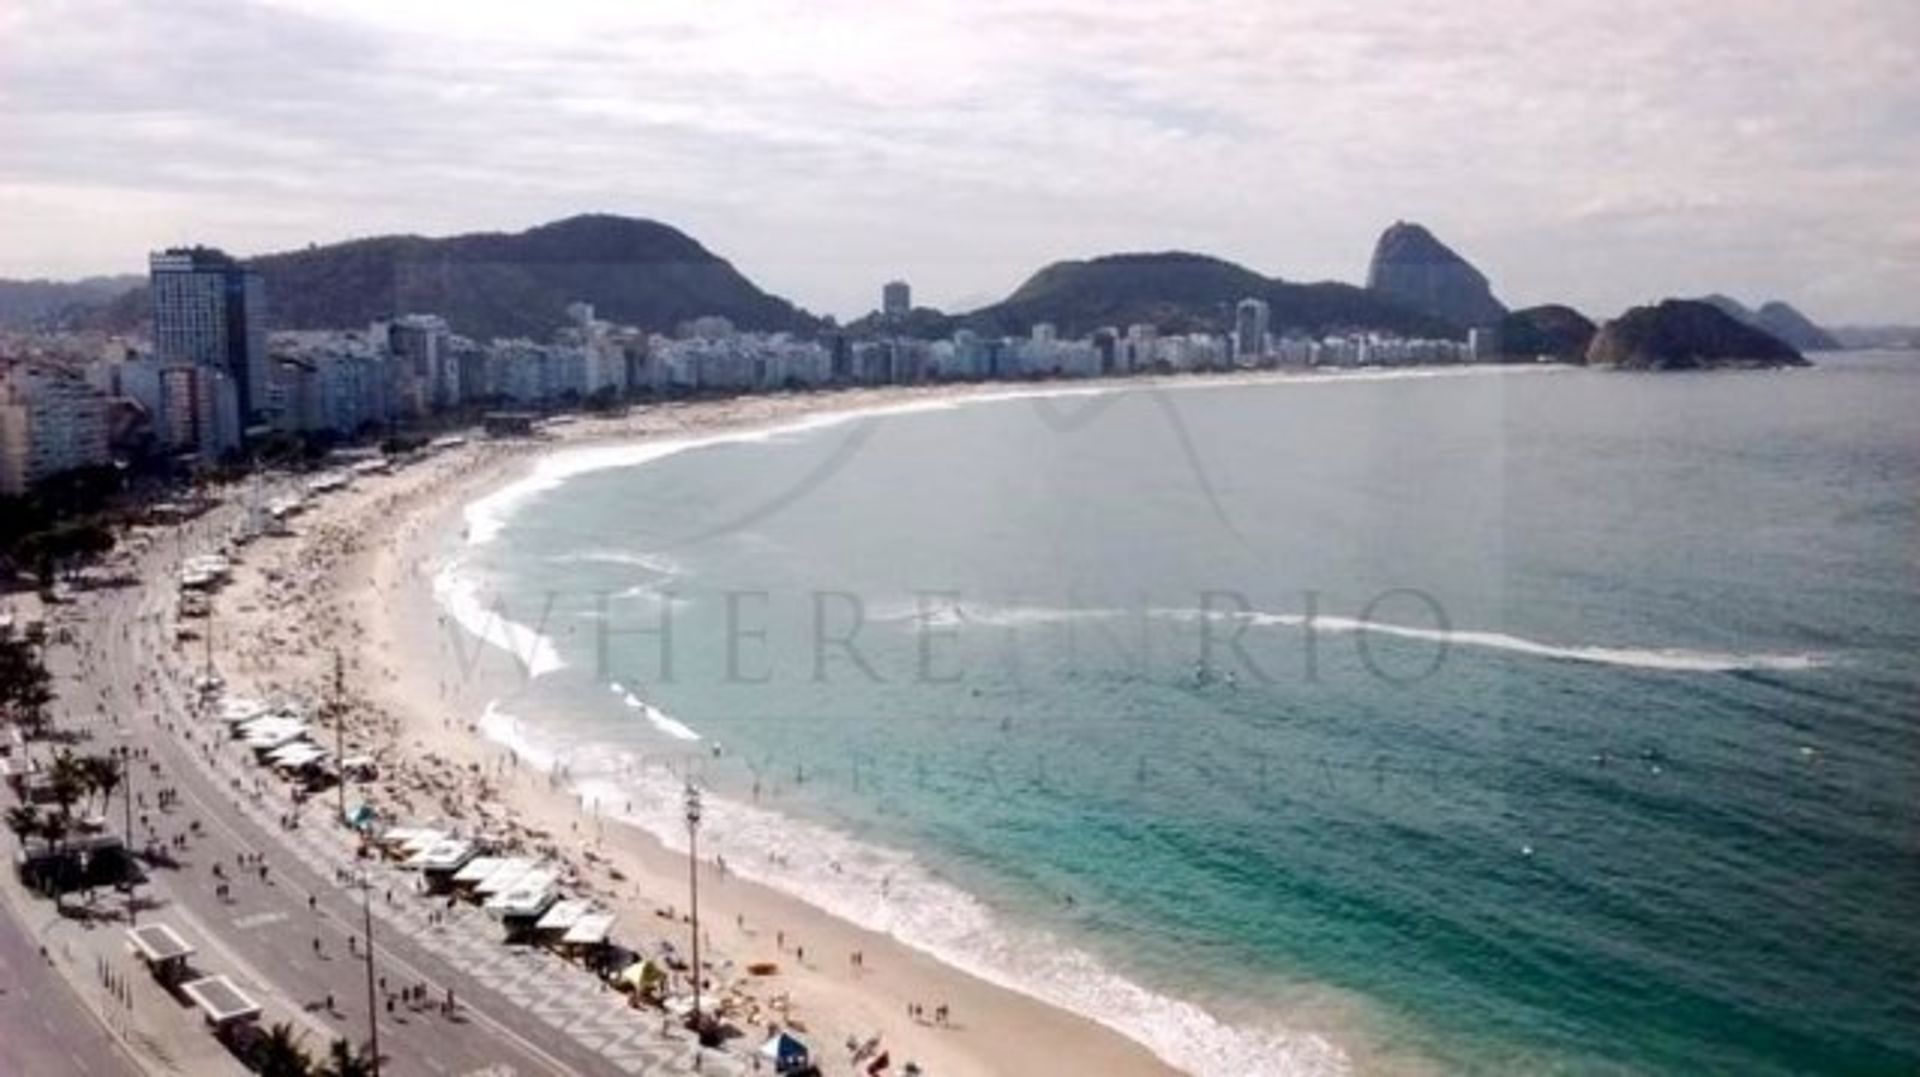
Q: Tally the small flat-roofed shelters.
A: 2